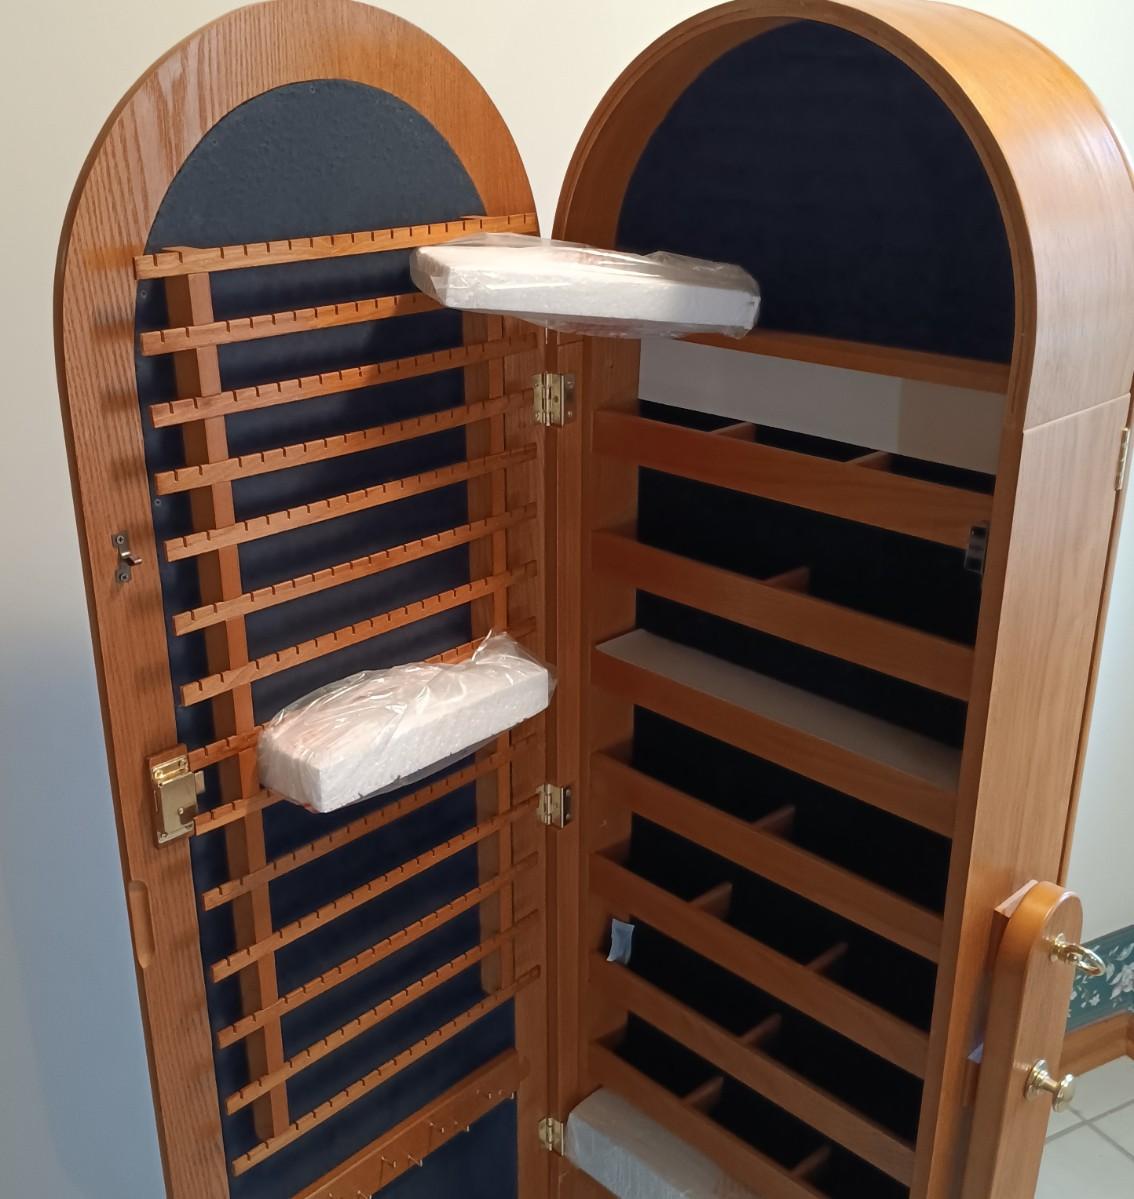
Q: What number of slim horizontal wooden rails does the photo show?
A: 14